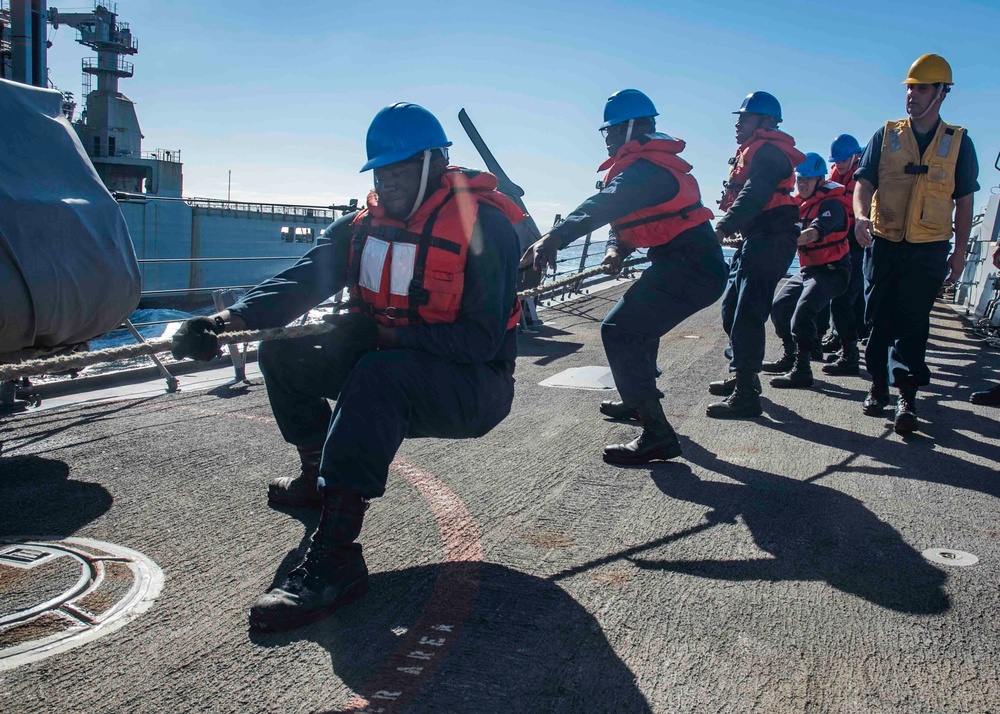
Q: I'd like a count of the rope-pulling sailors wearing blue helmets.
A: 5